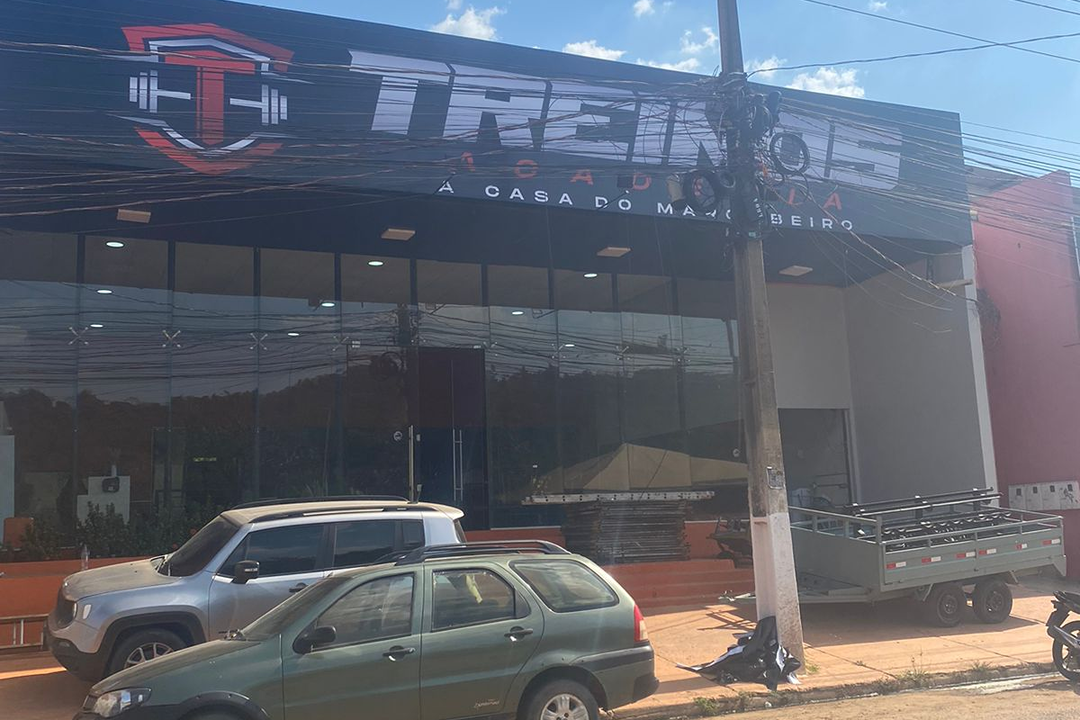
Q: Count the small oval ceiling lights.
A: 9